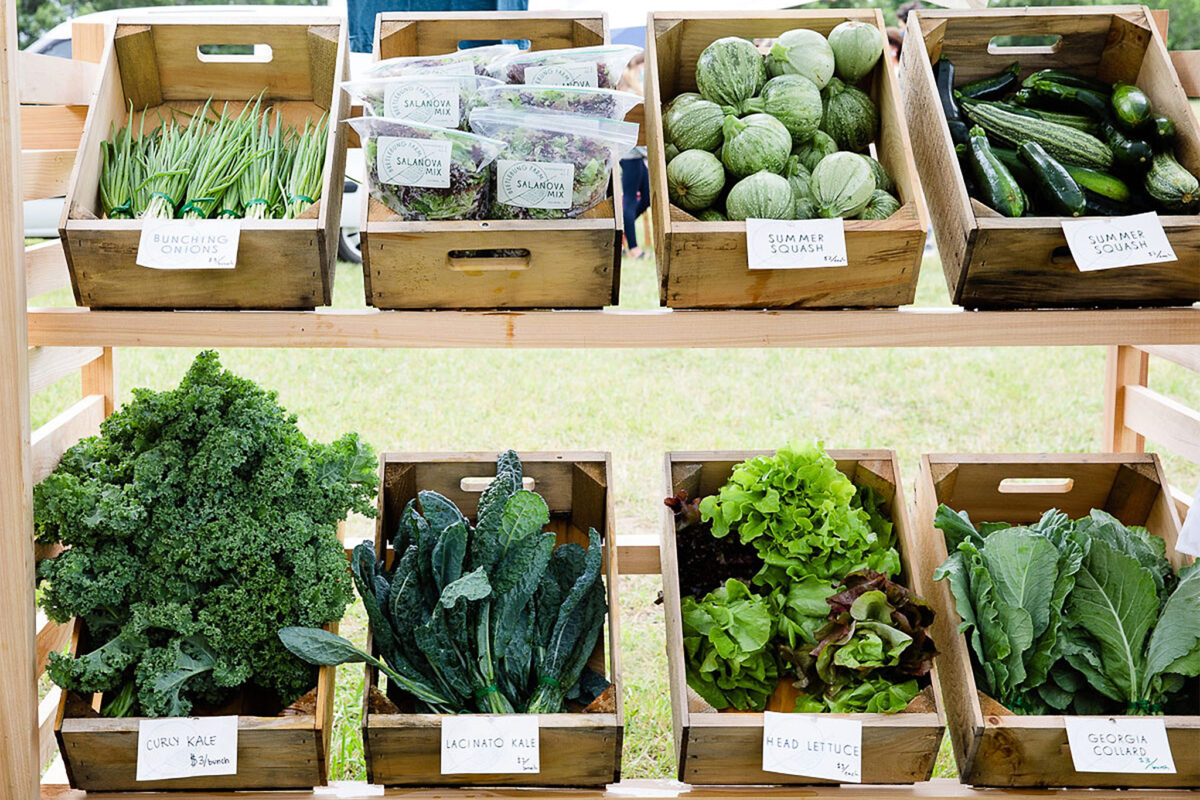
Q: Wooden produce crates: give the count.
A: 8